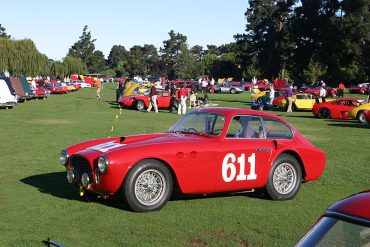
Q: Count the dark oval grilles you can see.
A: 1